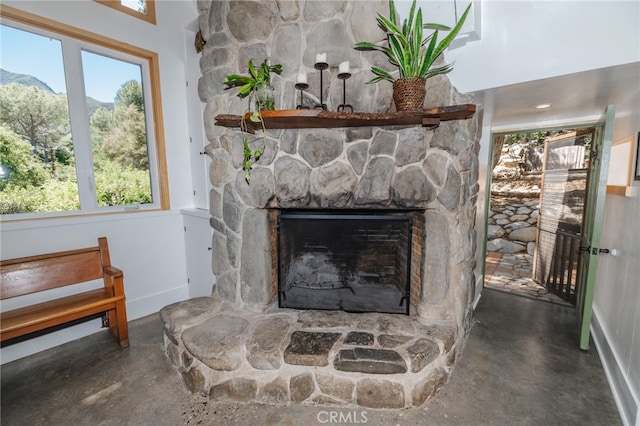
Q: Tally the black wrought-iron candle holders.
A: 3